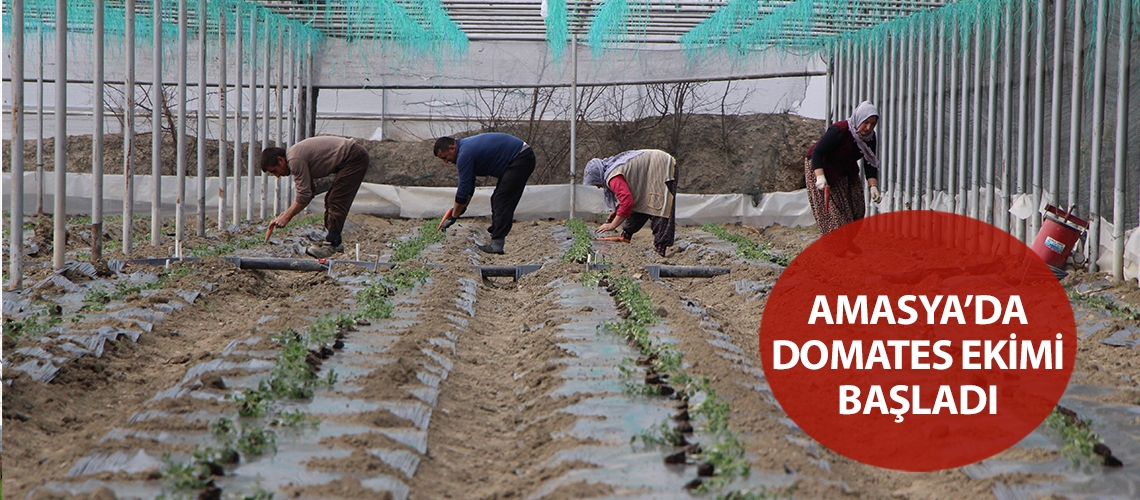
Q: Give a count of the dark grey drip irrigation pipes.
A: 3